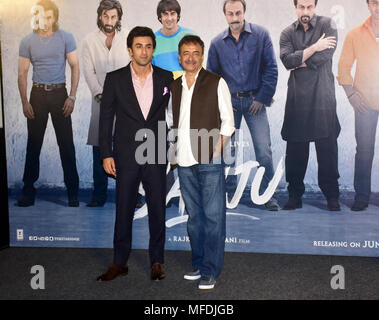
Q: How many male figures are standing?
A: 8